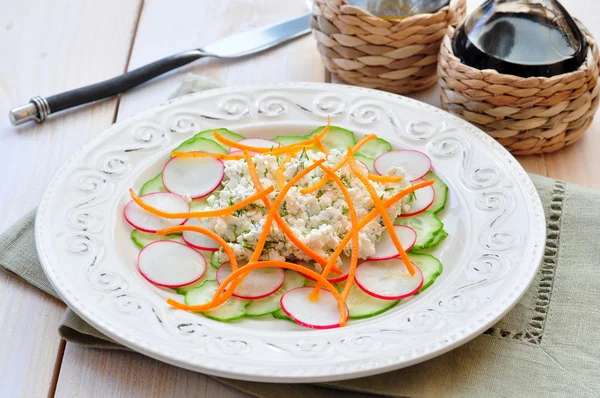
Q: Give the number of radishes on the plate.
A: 13